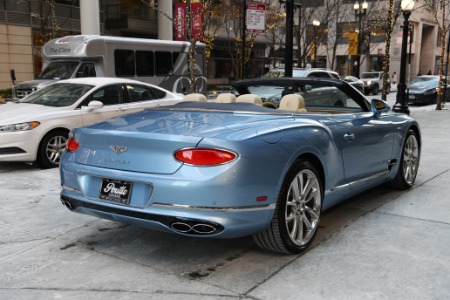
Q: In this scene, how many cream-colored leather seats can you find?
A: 4